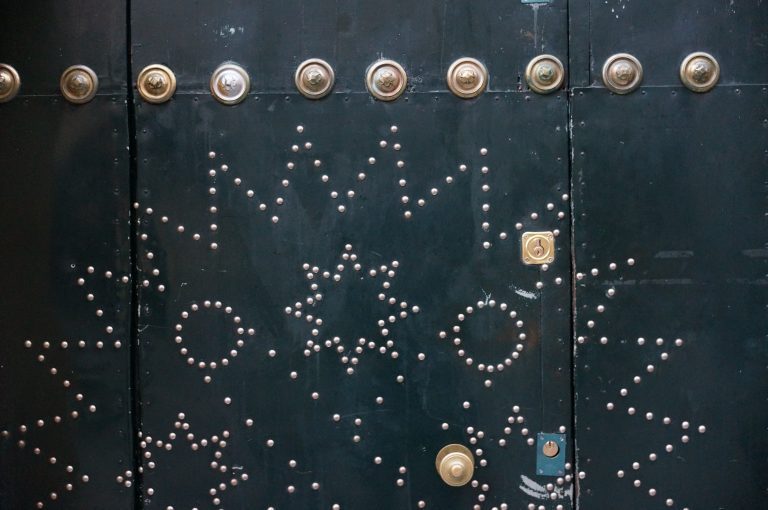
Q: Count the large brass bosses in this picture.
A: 10